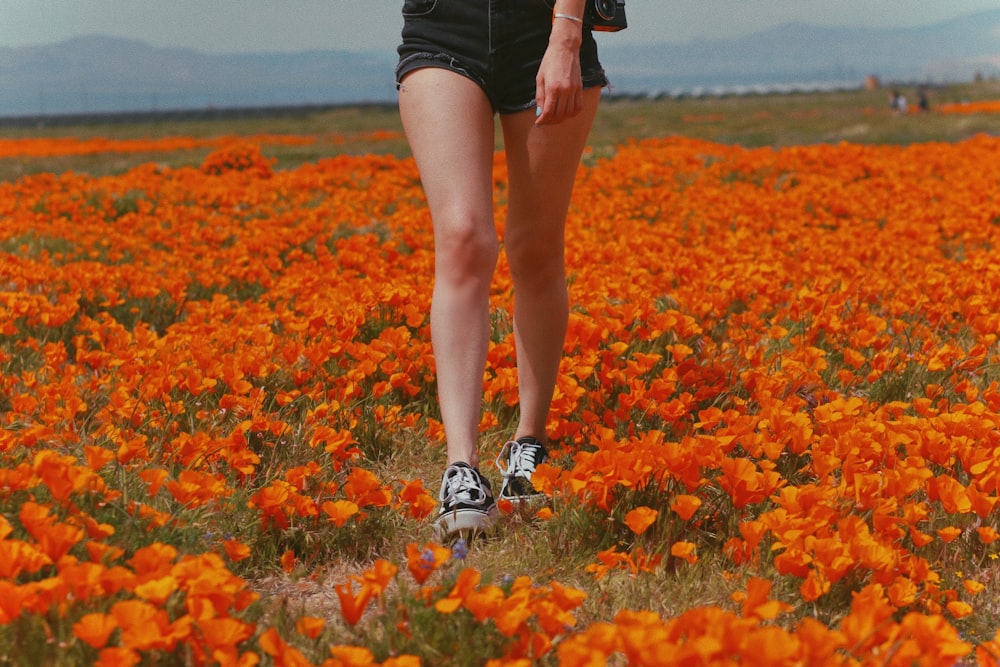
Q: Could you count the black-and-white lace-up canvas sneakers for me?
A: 2